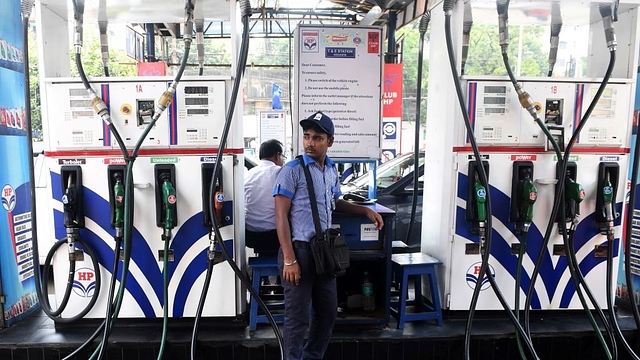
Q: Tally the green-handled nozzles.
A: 6